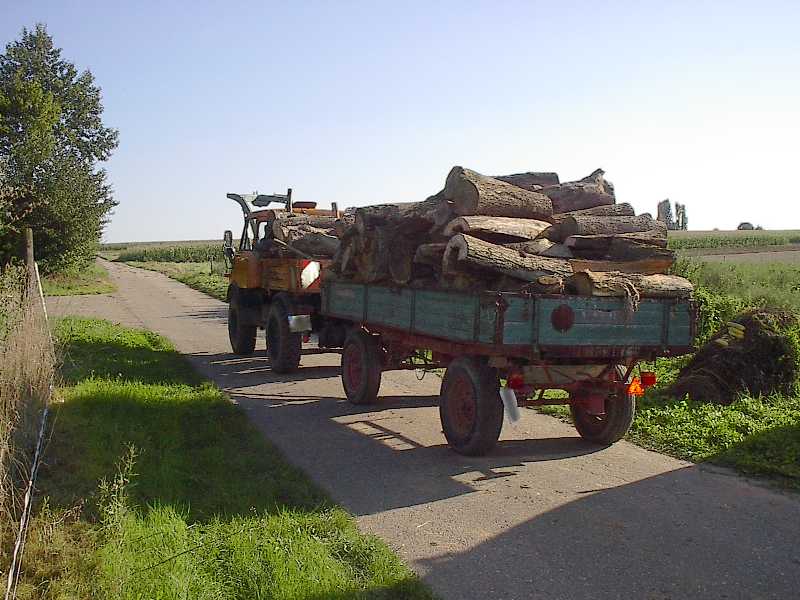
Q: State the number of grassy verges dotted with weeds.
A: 2